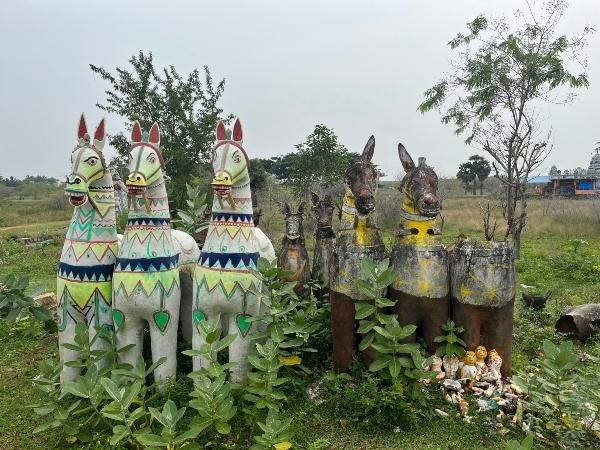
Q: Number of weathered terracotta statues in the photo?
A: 5